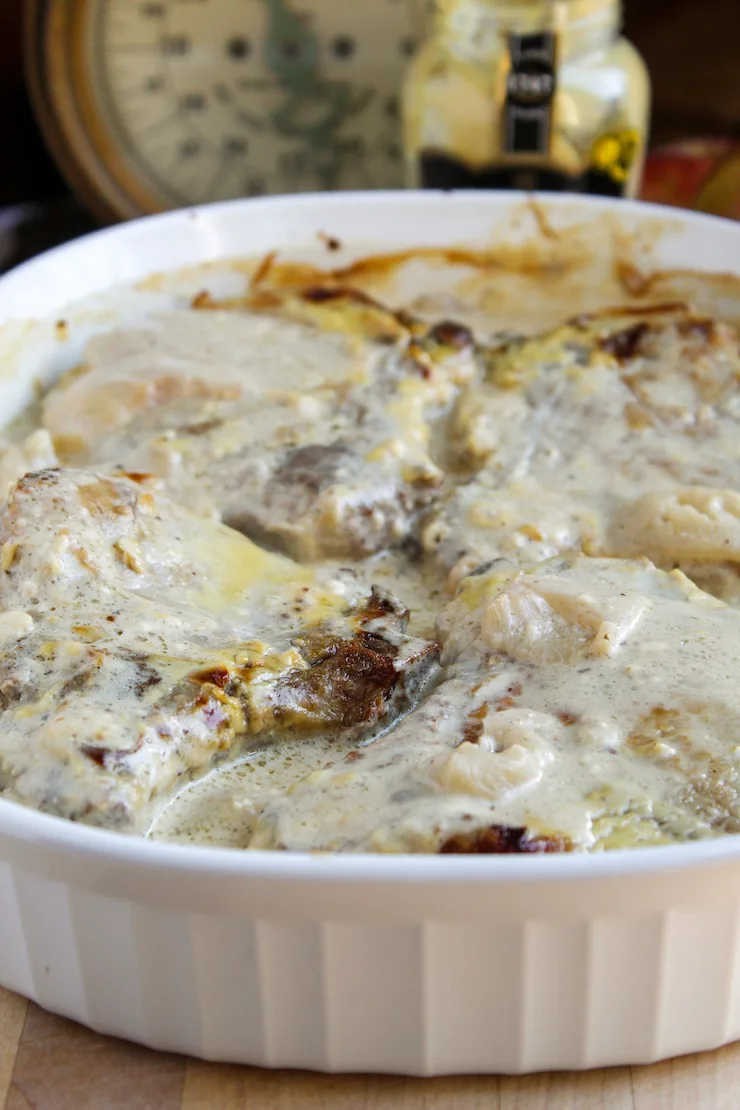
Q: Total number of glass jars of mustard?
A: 1